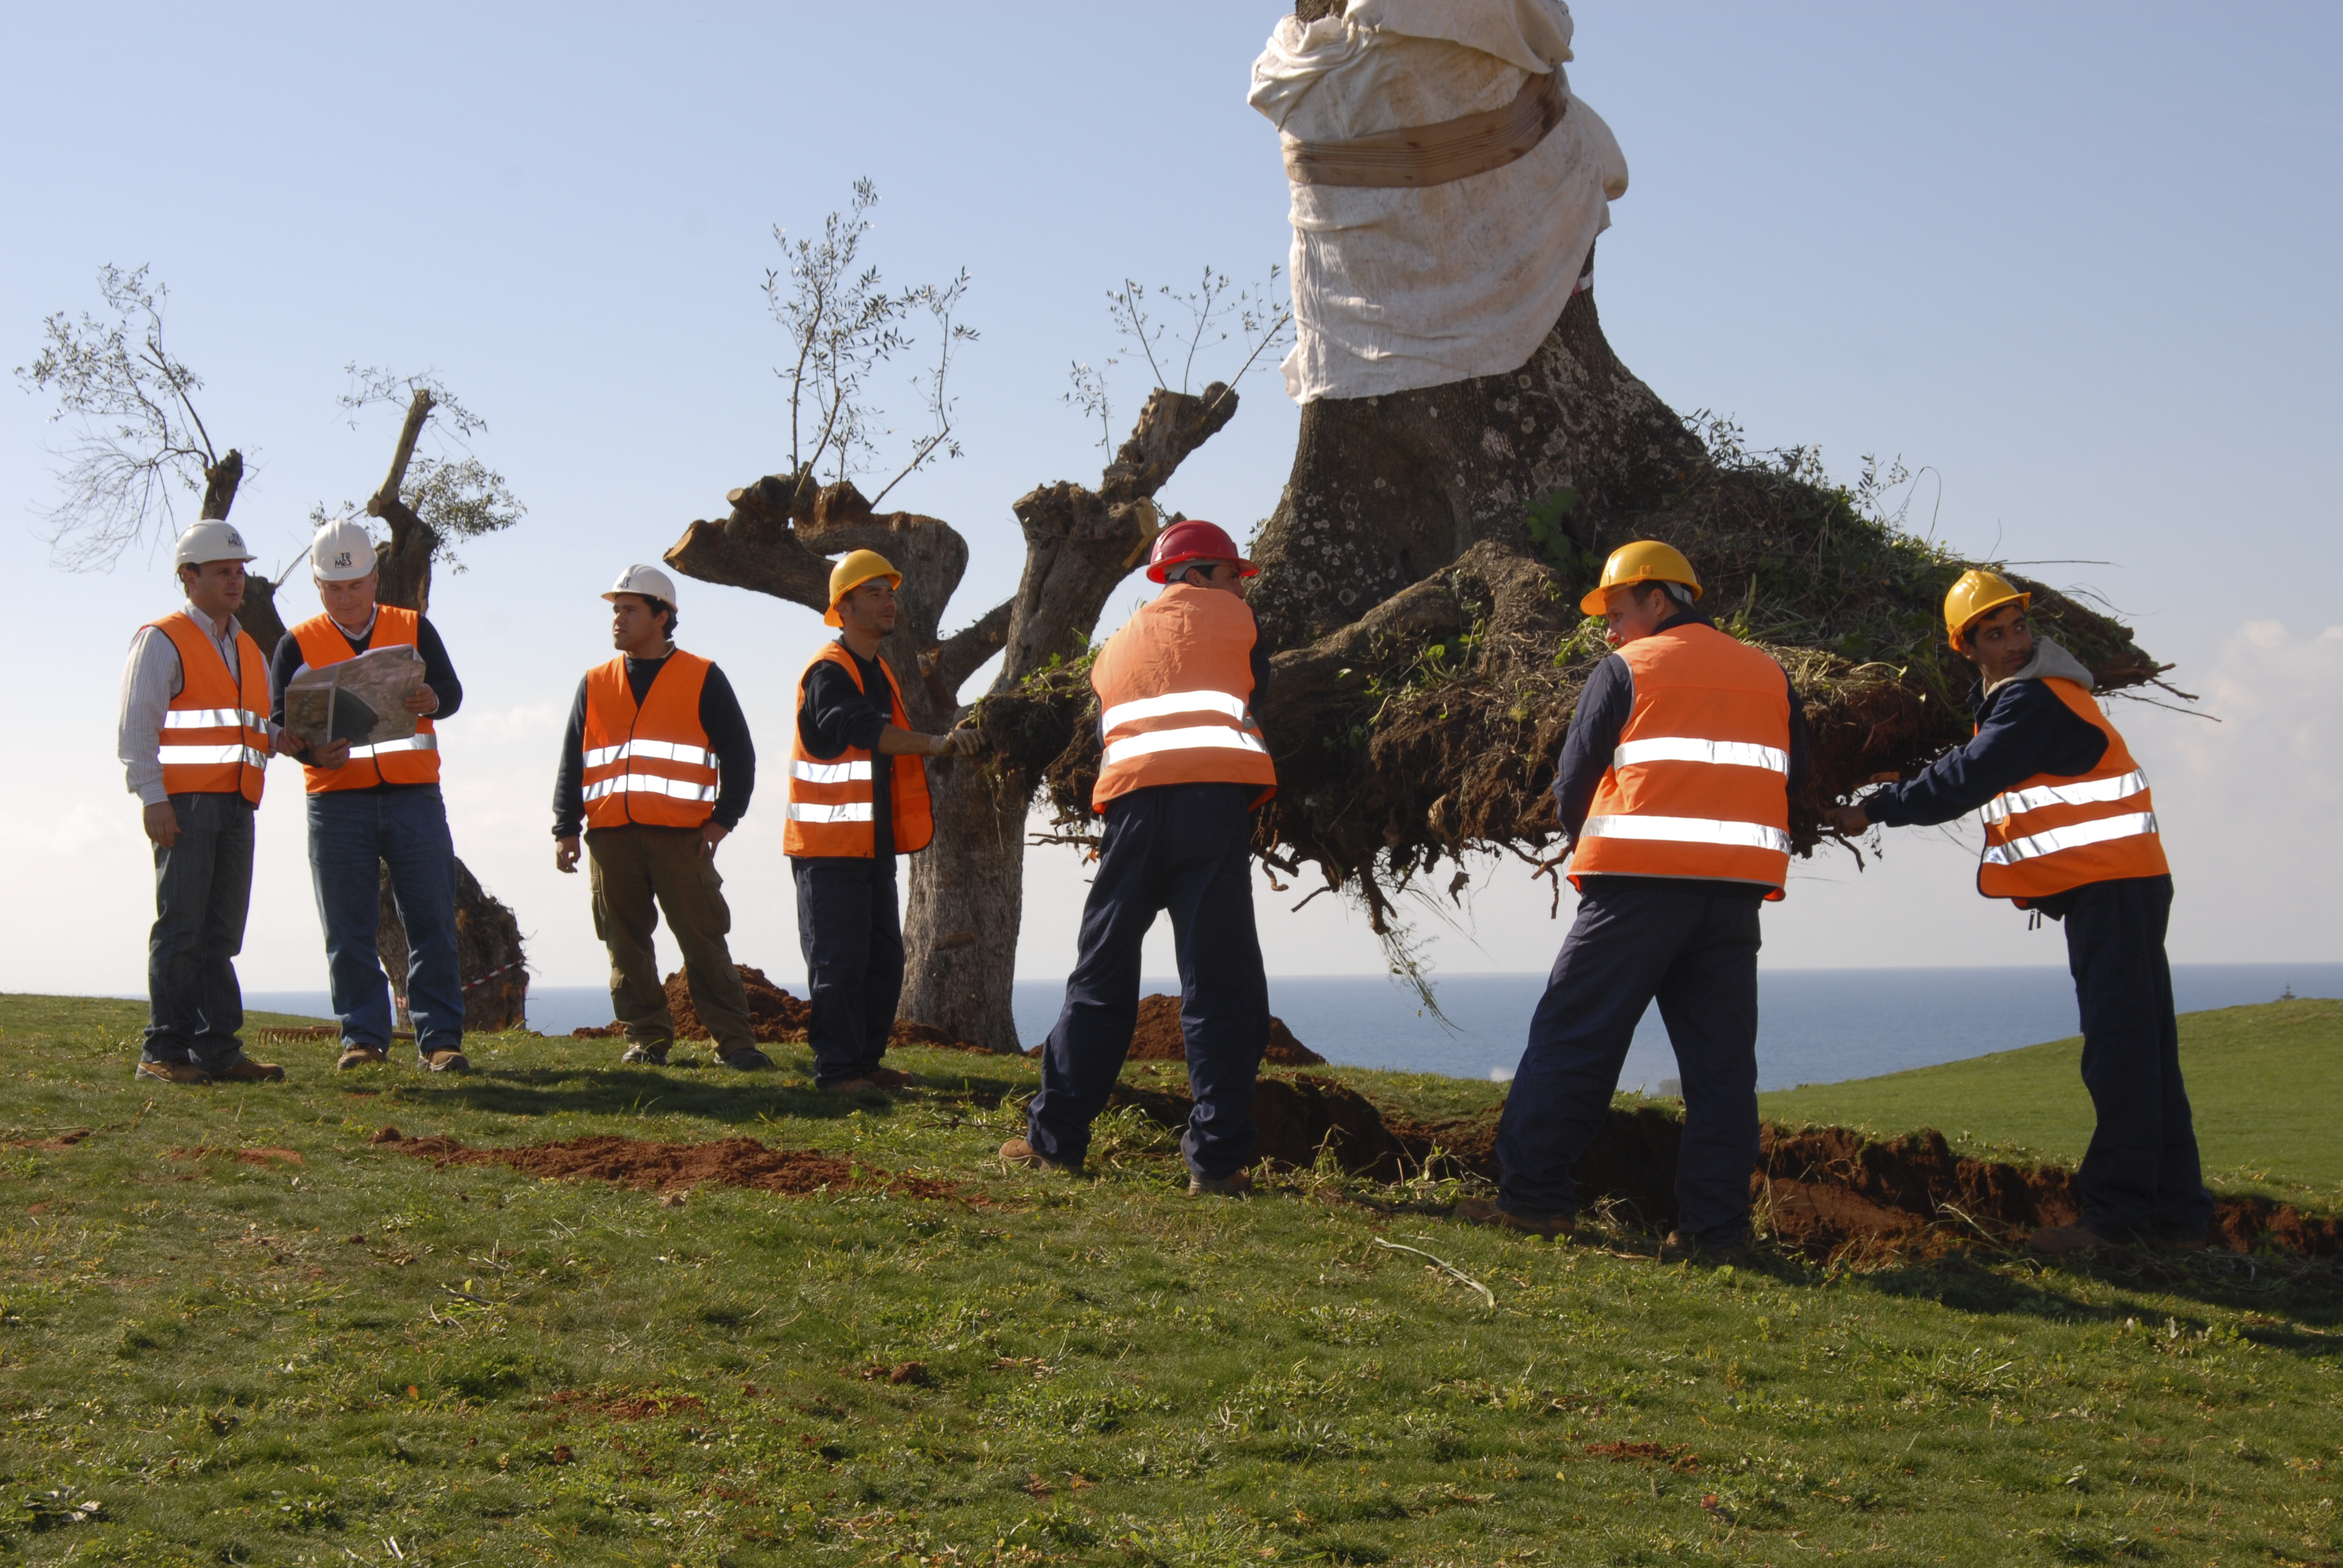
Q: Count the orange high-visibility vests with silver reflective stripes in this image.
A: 7